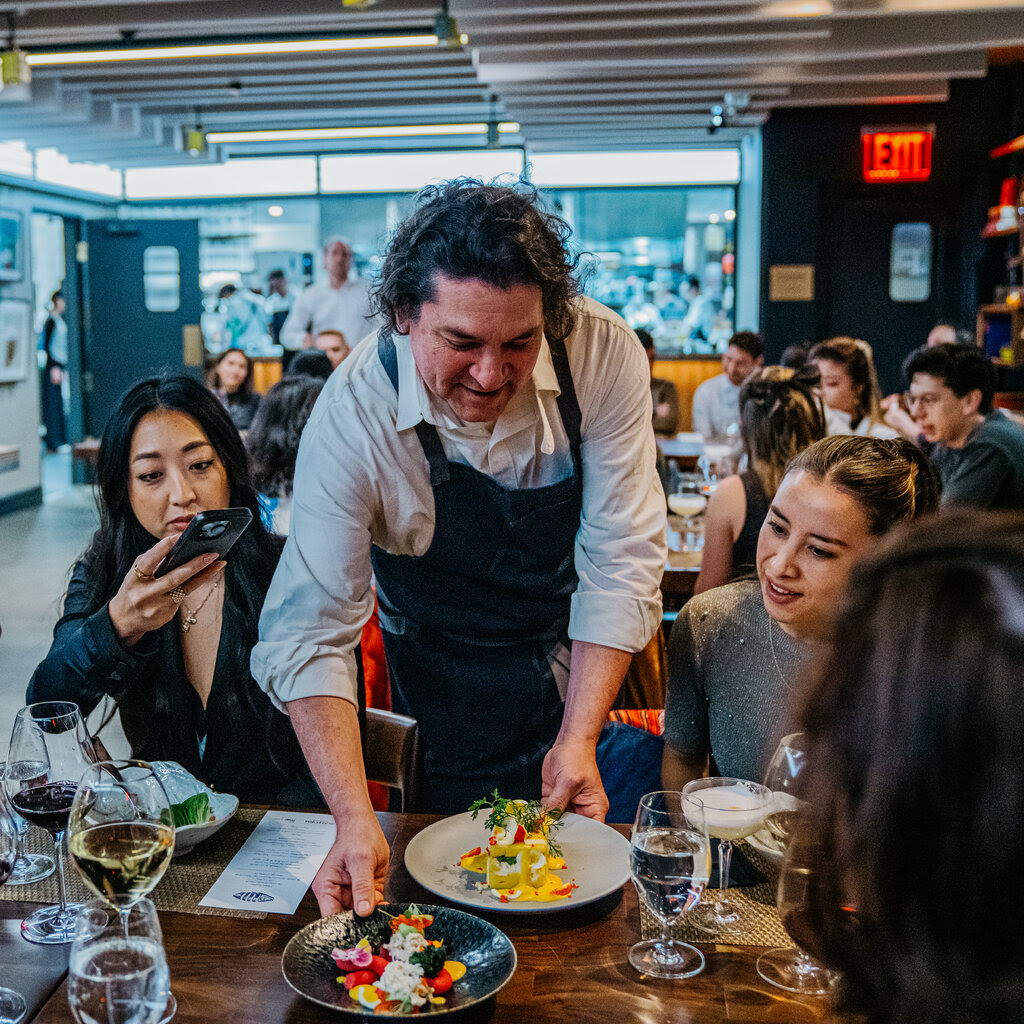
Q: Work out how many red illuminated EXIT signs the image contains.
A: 1